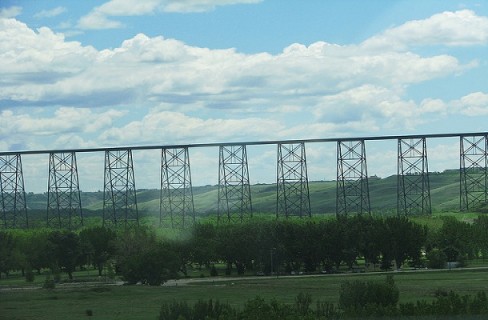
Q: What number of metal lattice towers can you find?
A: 9